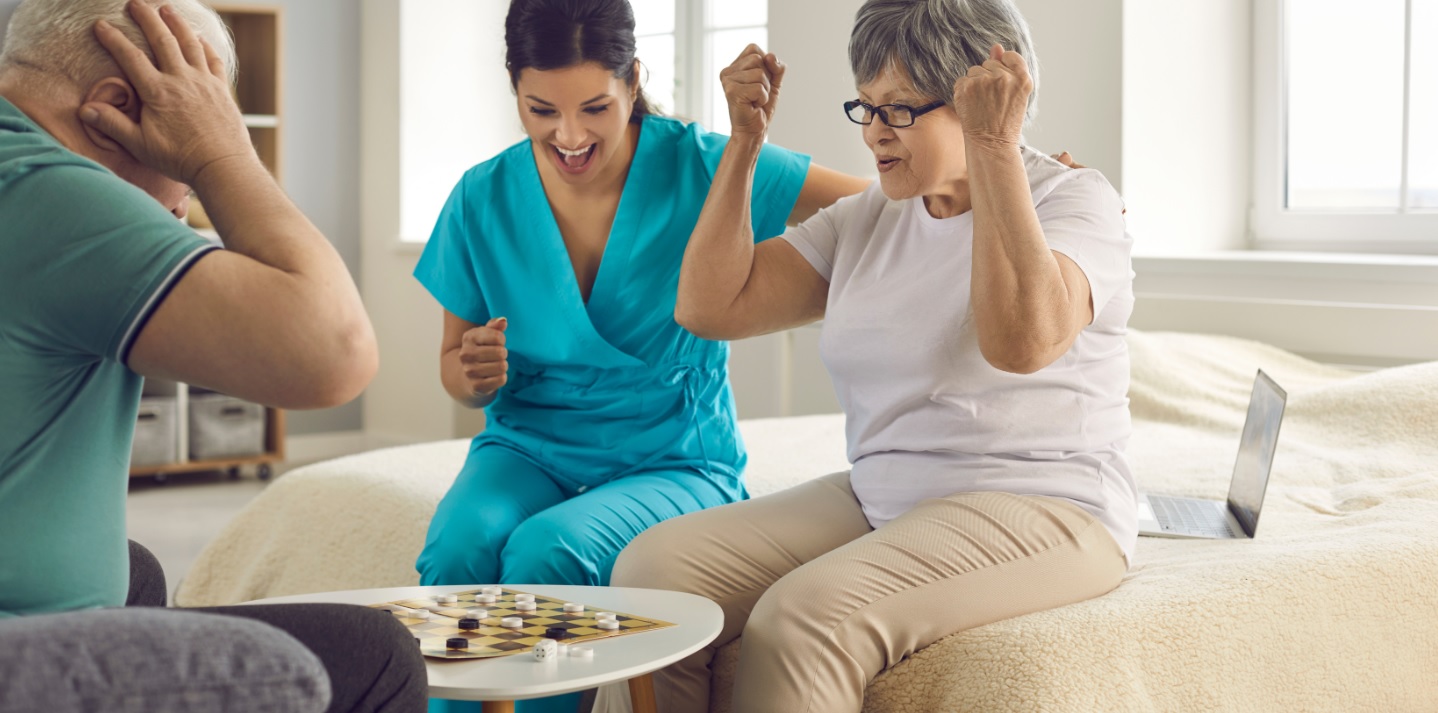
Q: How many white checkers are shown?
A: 13